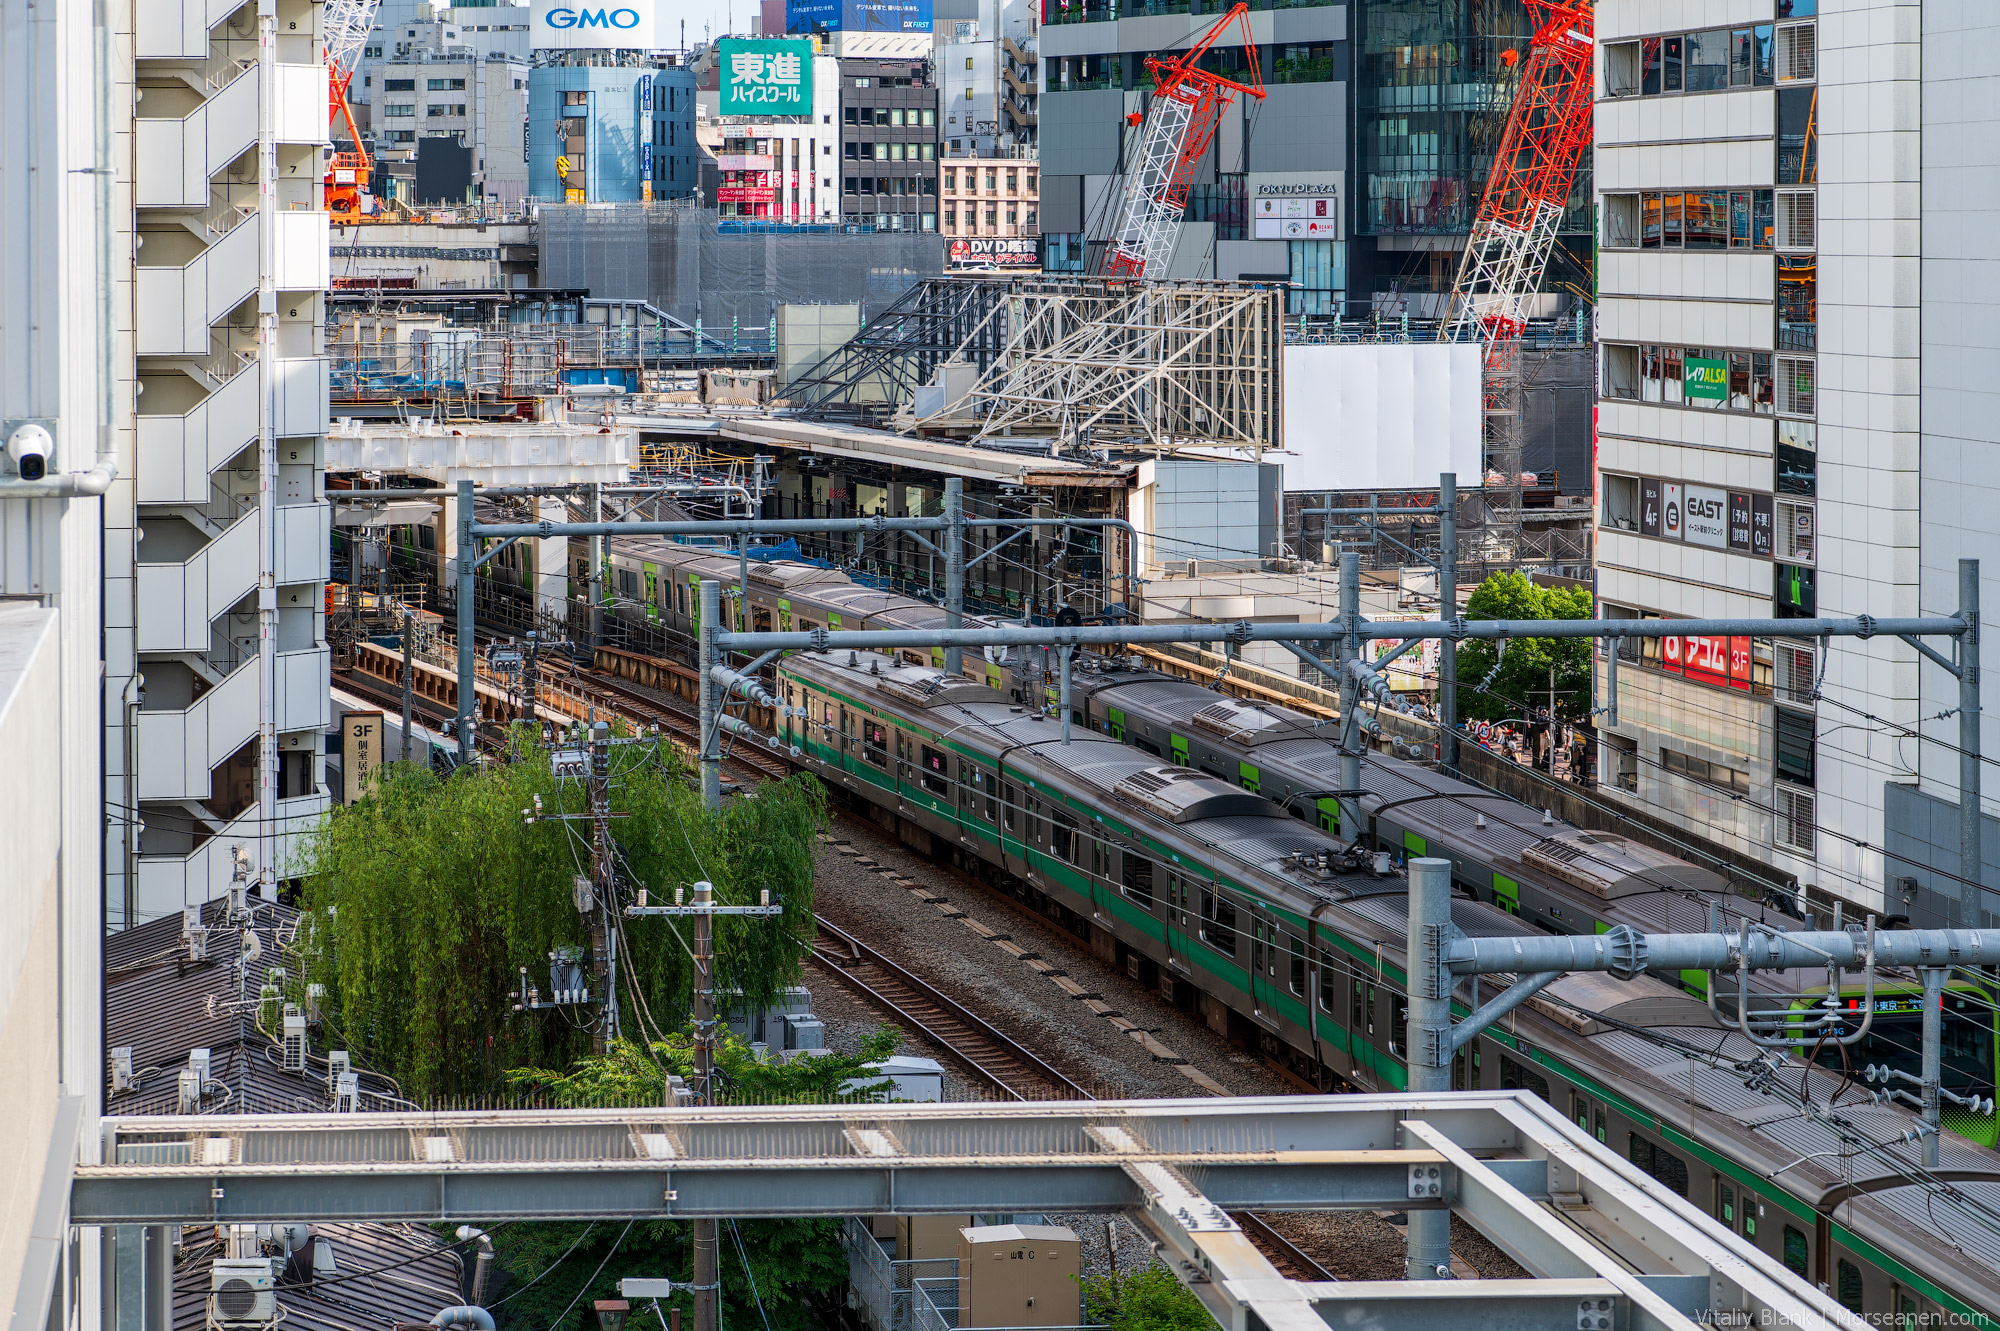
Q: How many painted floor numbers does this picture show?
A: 6